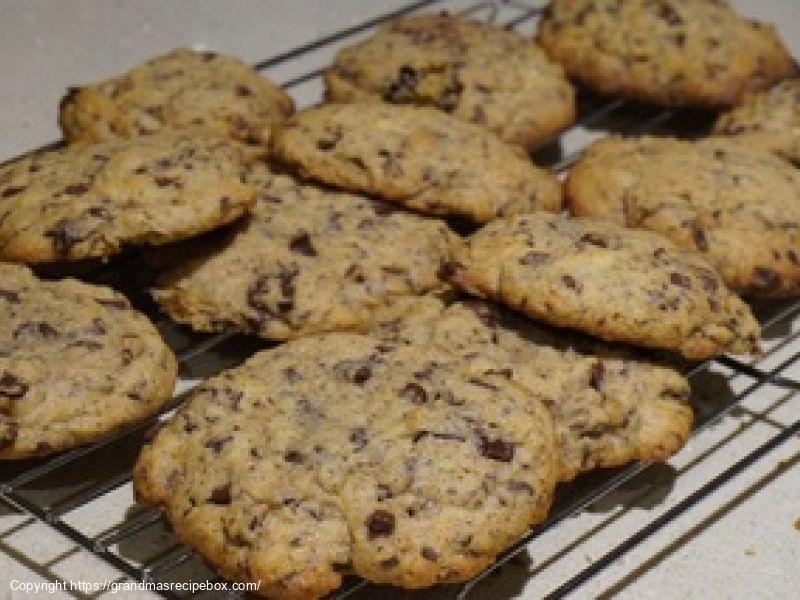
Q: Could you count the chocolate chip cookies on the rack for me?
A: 12